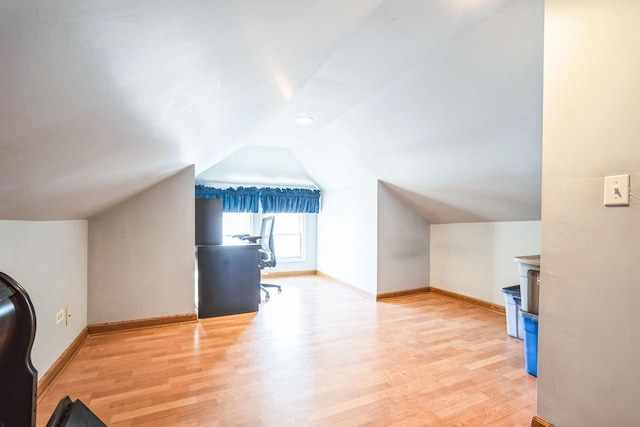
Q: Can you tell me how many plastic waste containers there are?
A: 3